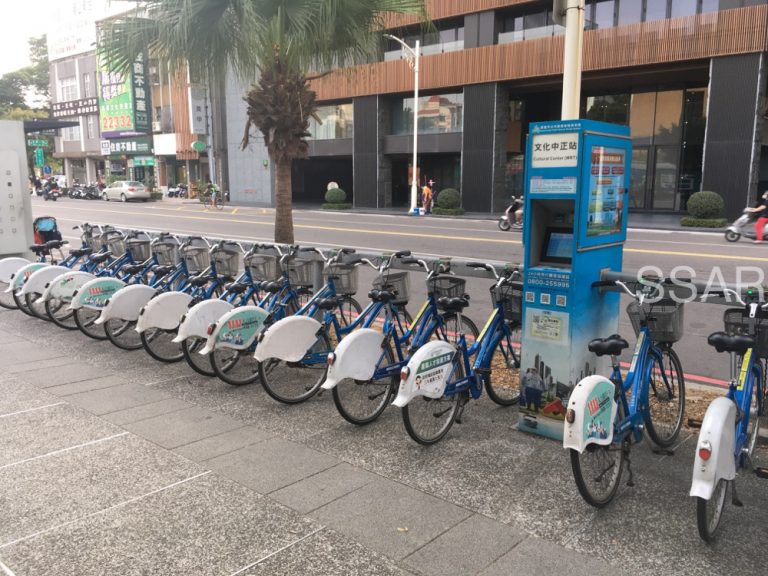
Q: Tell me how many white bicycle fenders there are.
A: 14